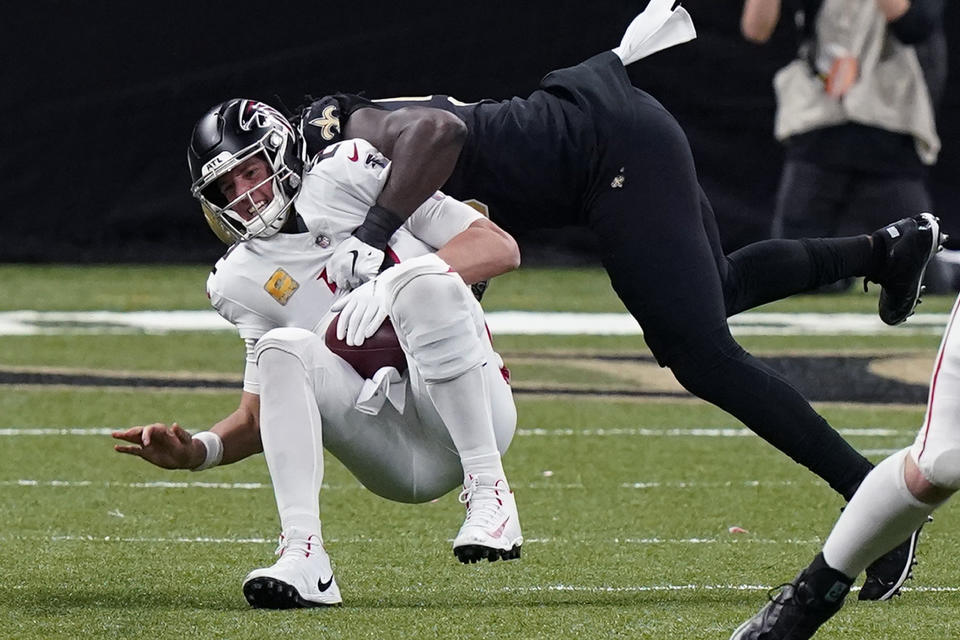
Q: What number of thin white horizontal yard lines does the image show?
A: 4